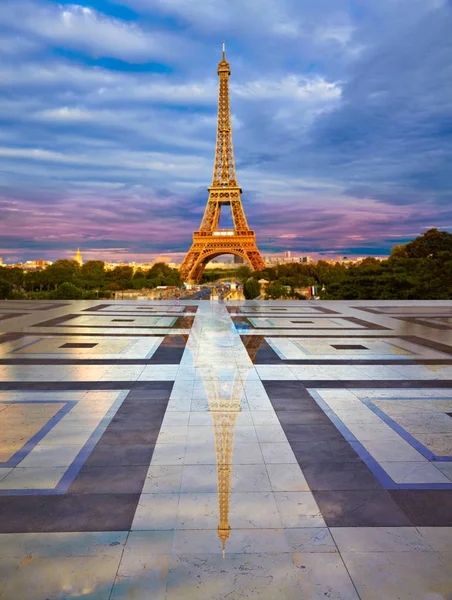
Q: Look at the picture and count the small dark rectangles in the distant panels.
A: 6